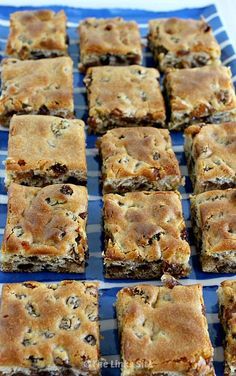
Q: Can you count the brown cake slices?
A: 15